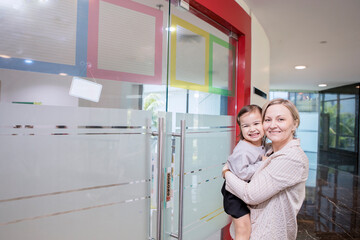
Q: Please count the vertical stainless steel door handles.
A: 2